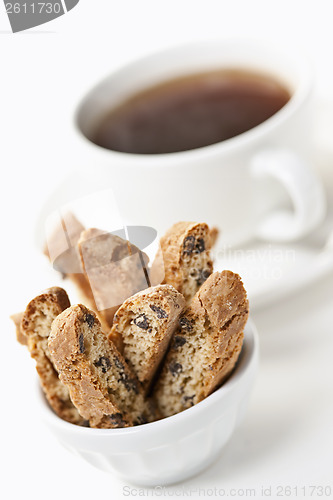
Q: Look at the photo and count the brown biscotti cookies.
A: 7